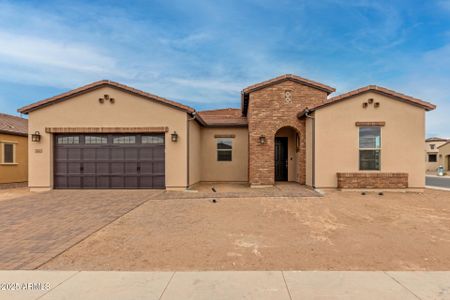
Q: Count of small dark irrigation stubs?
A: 4